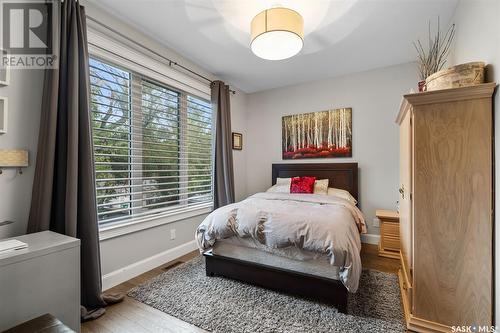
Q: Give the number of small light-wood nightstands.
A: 1